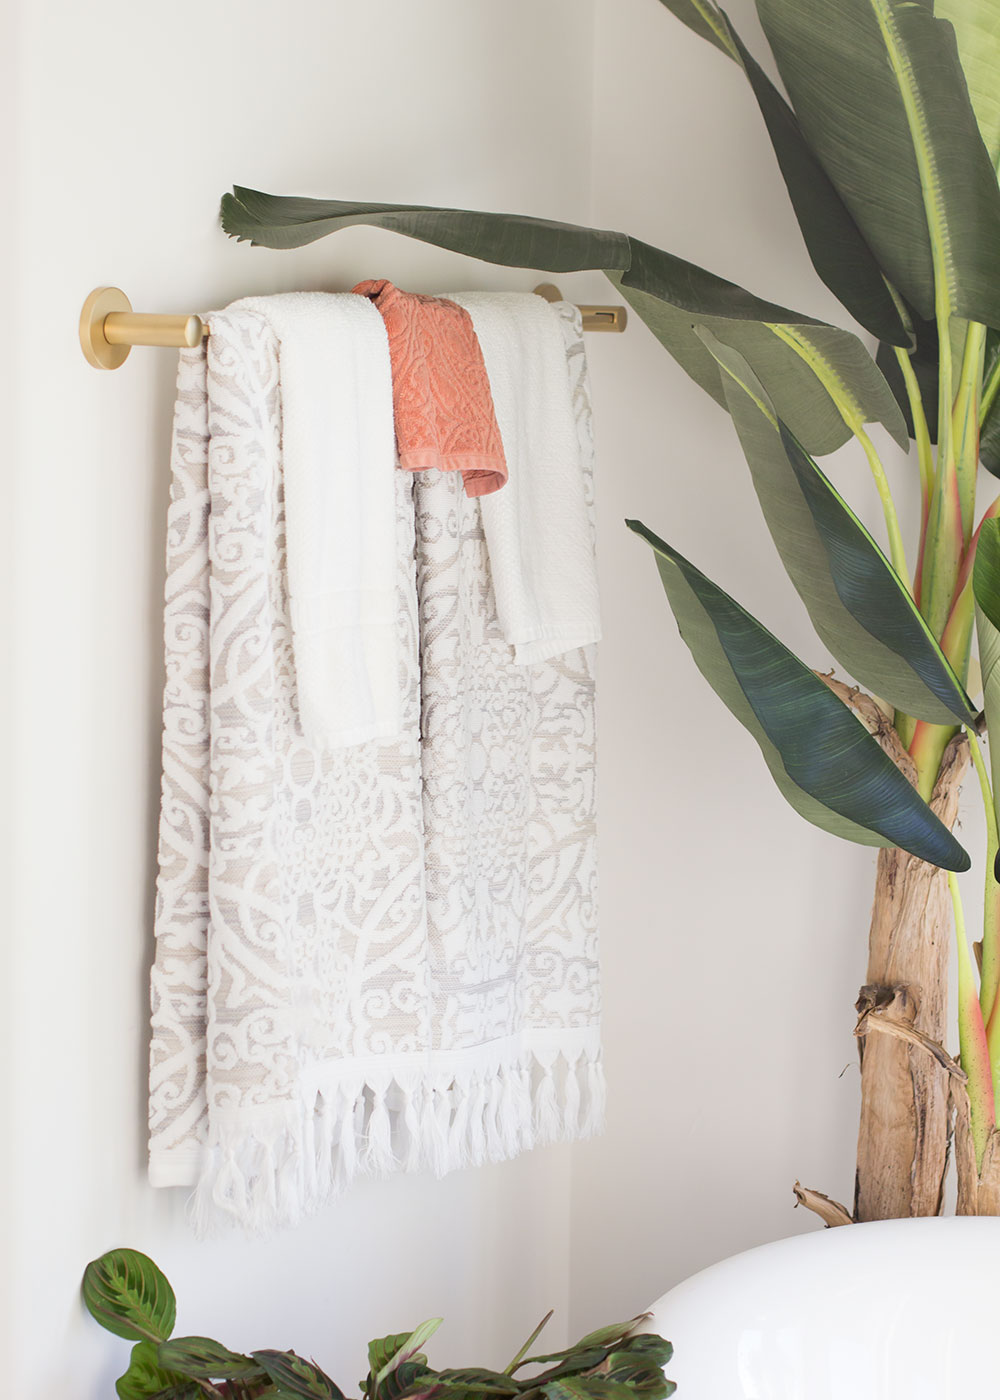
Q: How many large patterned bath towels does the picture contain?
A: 2